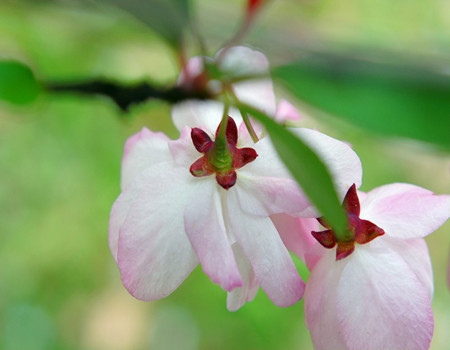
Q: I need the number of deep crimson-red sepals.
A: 10